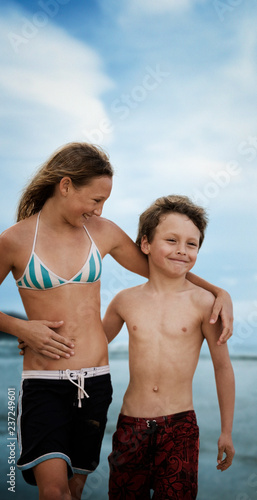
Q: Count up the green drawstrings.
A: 0